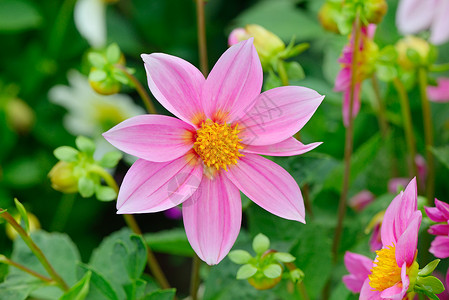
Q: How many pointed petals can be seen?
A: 8